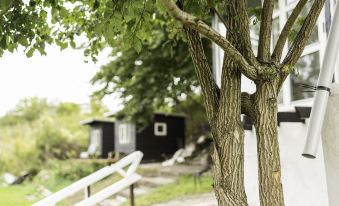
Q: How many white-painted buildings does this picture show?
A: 1